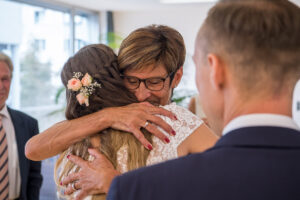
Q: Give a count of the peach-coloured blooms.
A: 3